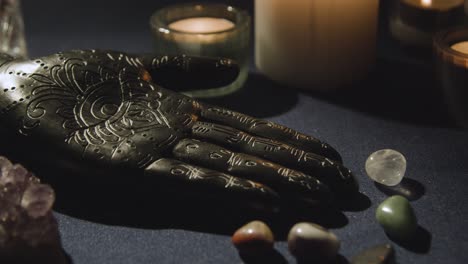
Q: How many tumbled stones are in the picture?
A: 5